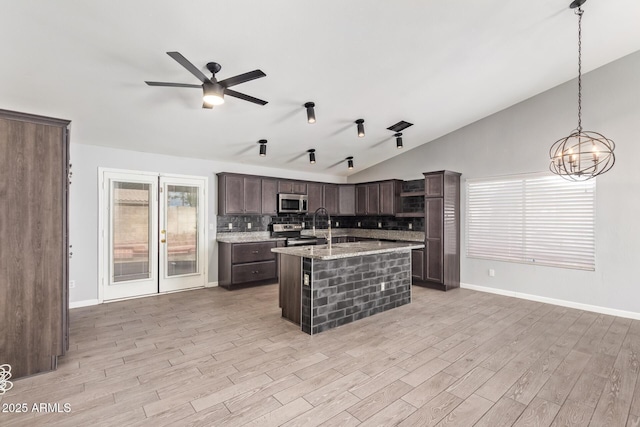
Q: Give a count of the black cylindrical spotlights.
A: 6